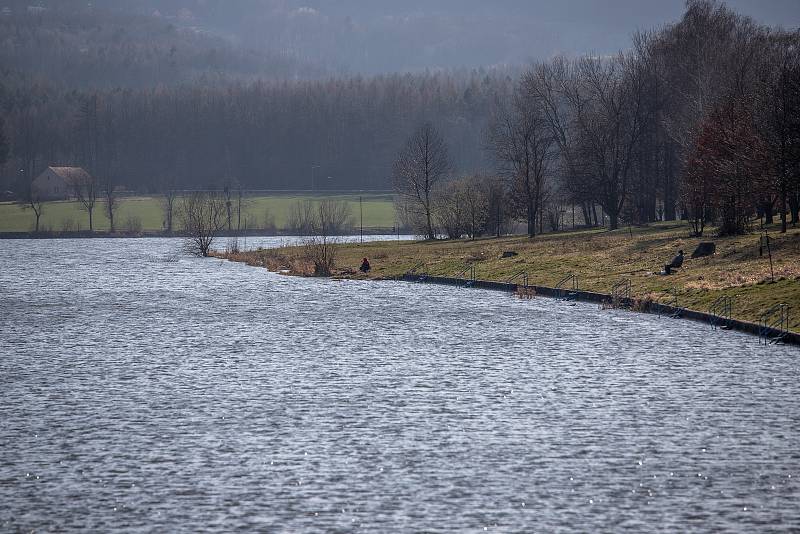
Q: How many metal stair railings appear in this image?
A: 8